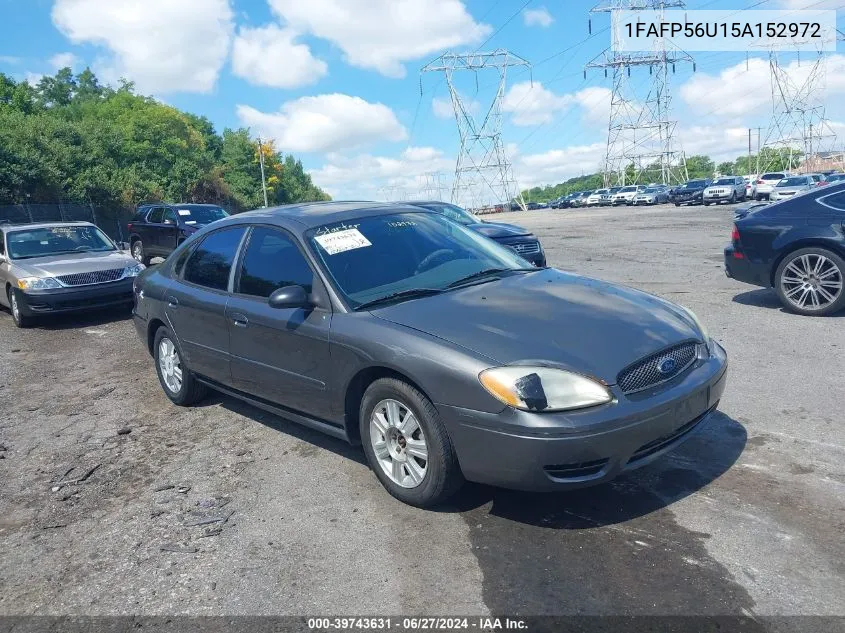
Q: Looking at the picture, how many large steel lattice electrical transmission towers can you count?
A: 3